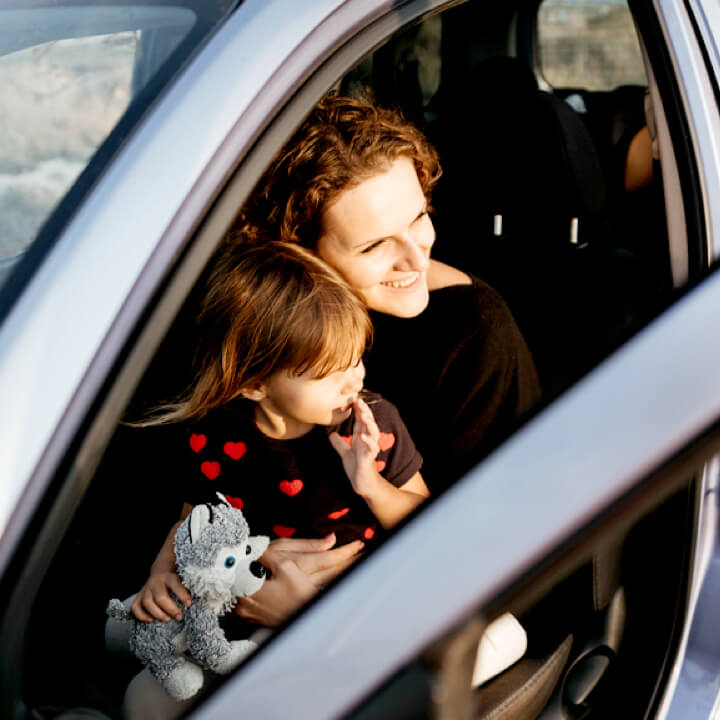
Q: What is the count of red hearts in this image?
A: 11